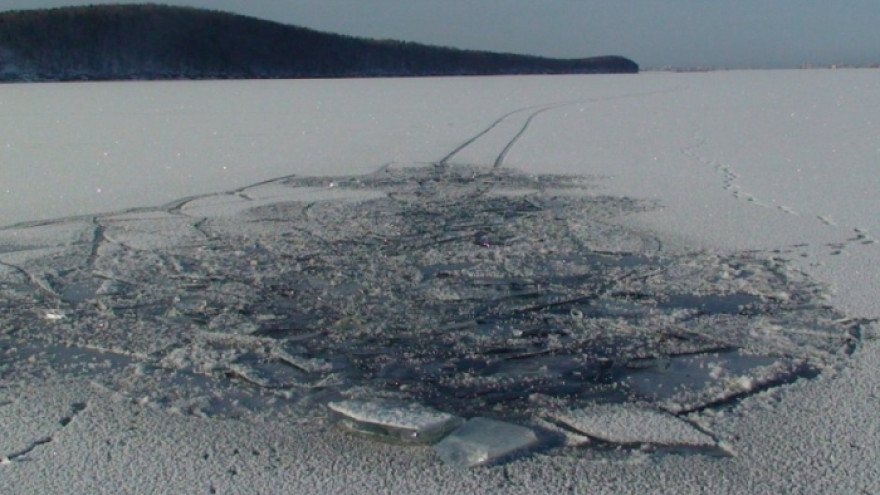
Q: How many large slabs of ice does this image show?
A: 2